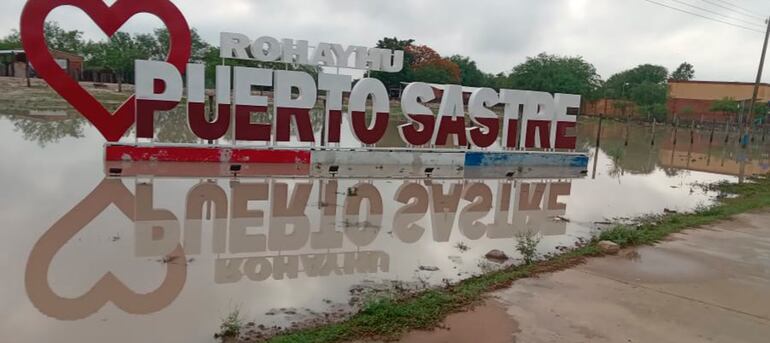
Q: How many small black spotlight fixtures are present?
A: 6